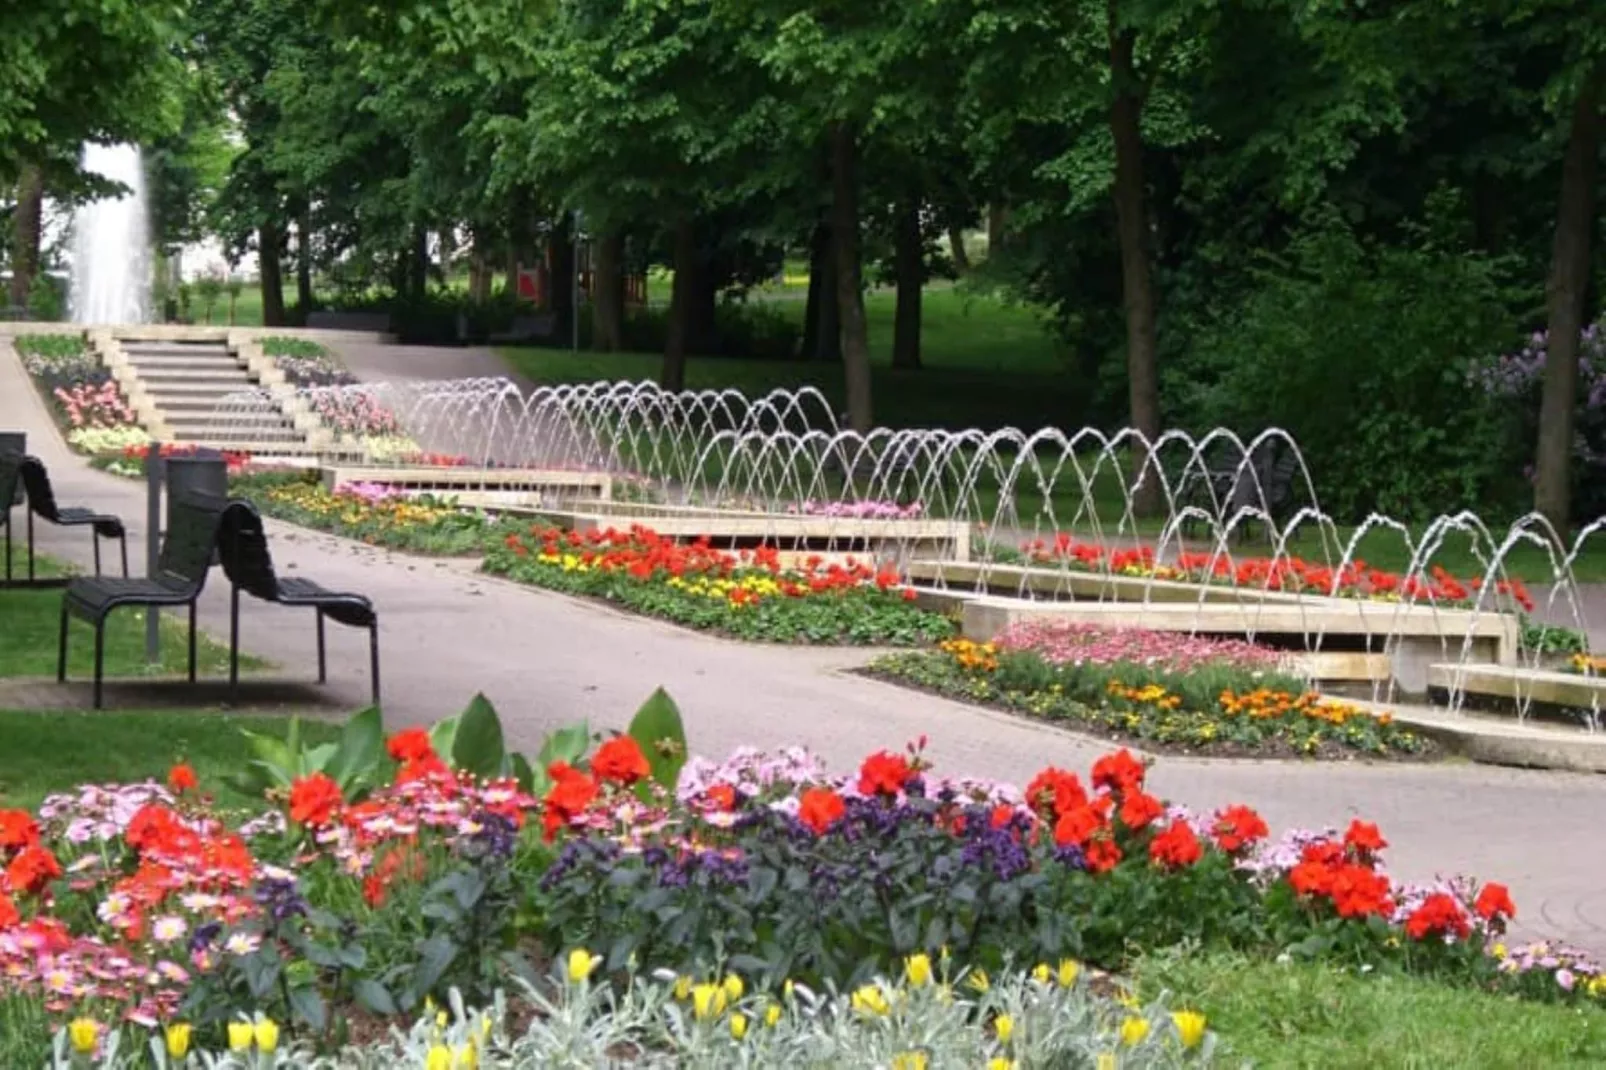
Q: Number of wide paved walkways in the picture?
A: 2